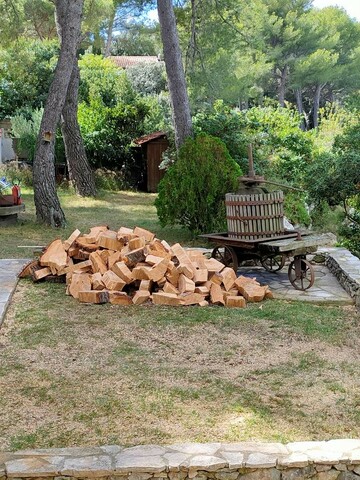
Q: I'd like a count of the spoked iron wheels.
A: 3